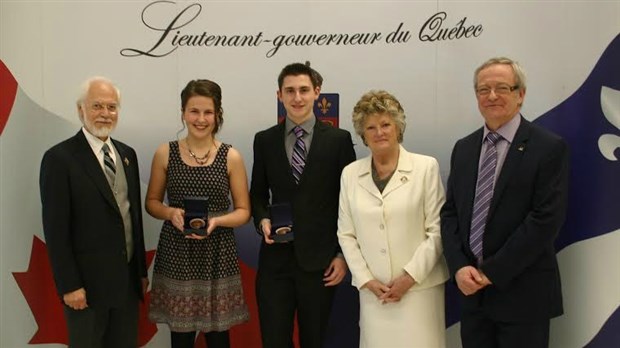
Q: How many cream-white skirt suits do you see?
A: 1